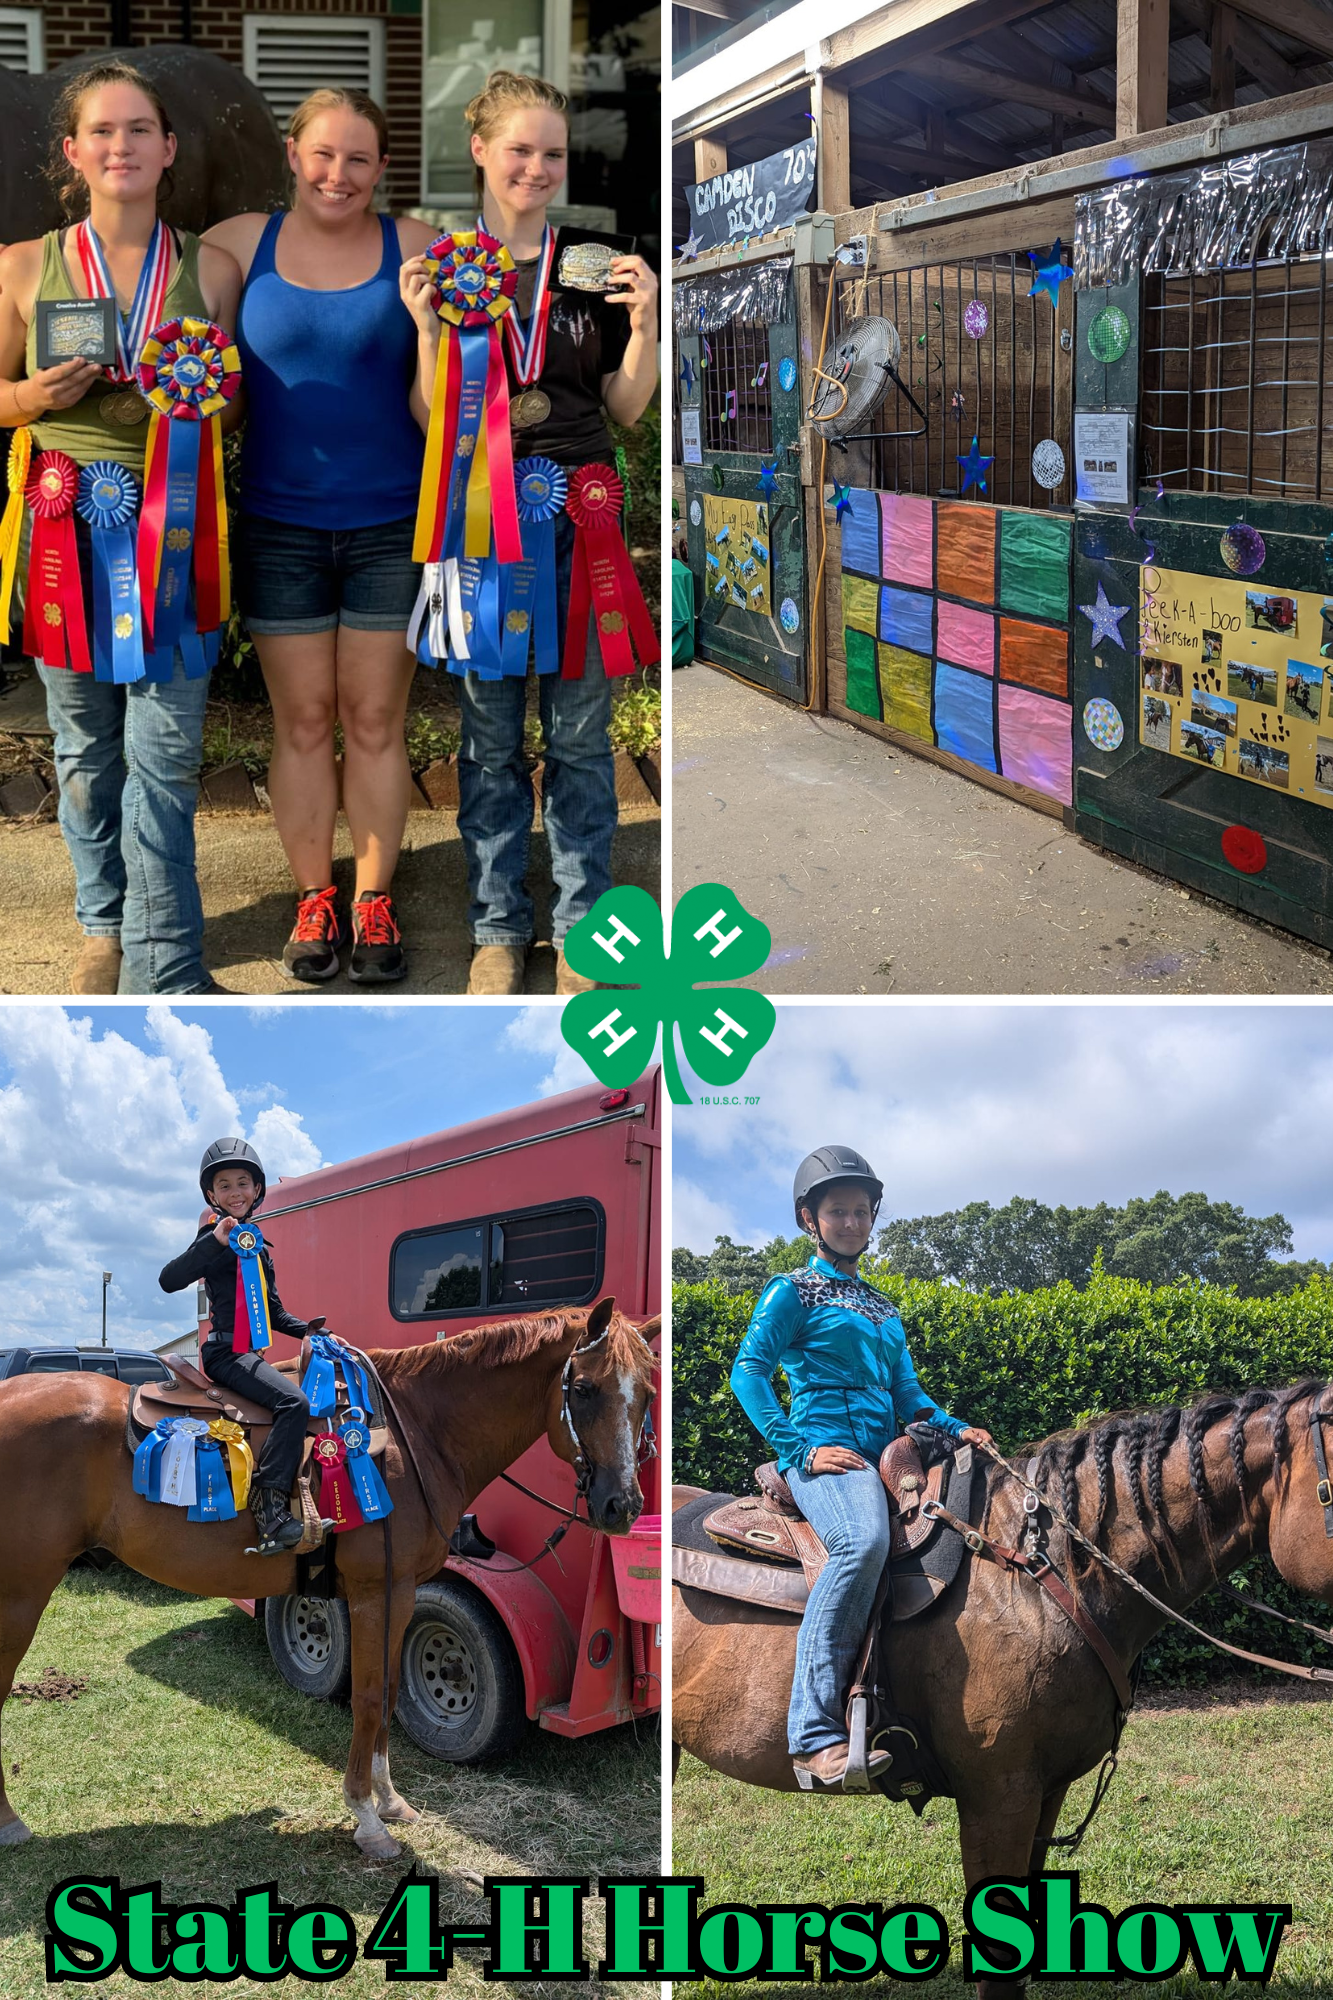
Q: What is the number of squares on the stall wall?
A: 12